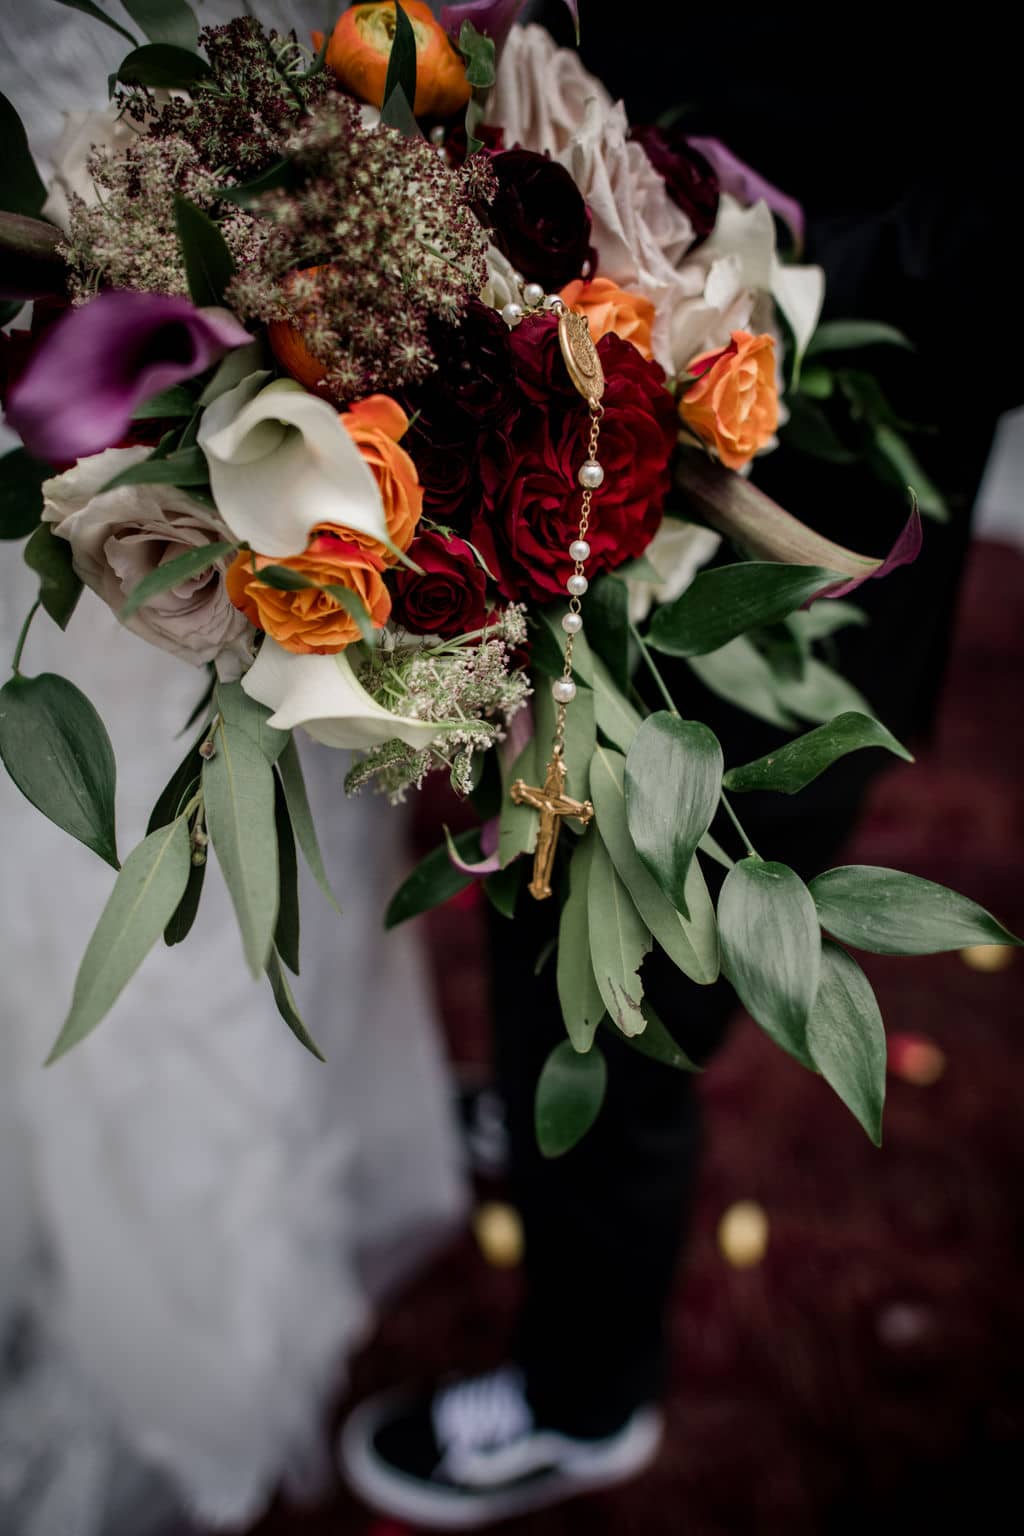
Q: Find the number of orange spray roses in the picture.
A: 4